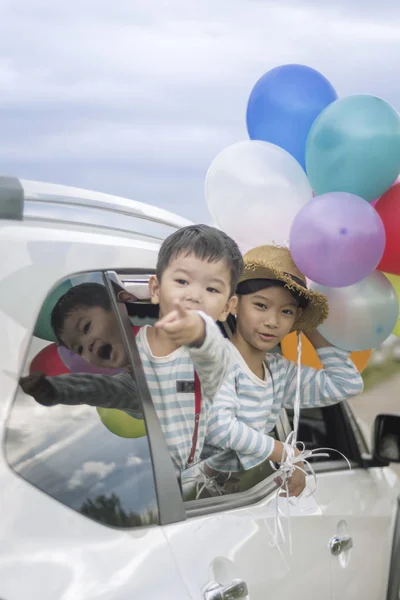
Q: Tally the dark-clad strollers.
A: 0